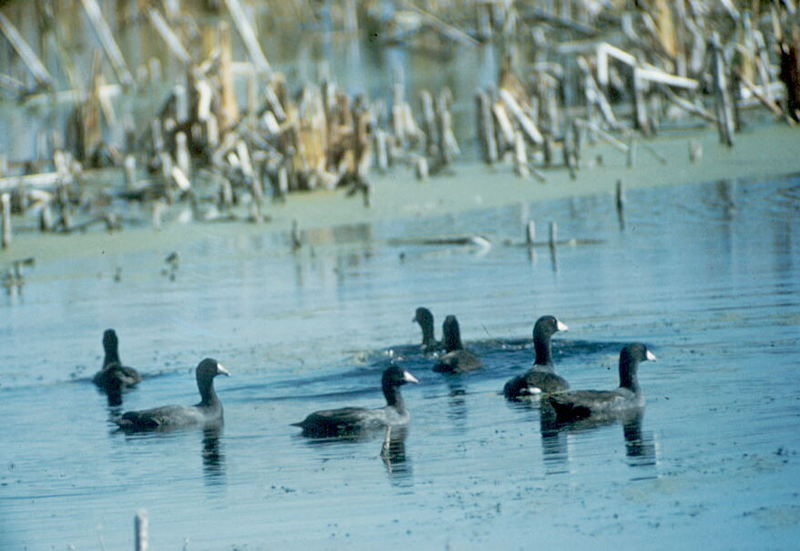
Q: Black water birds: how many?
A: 7